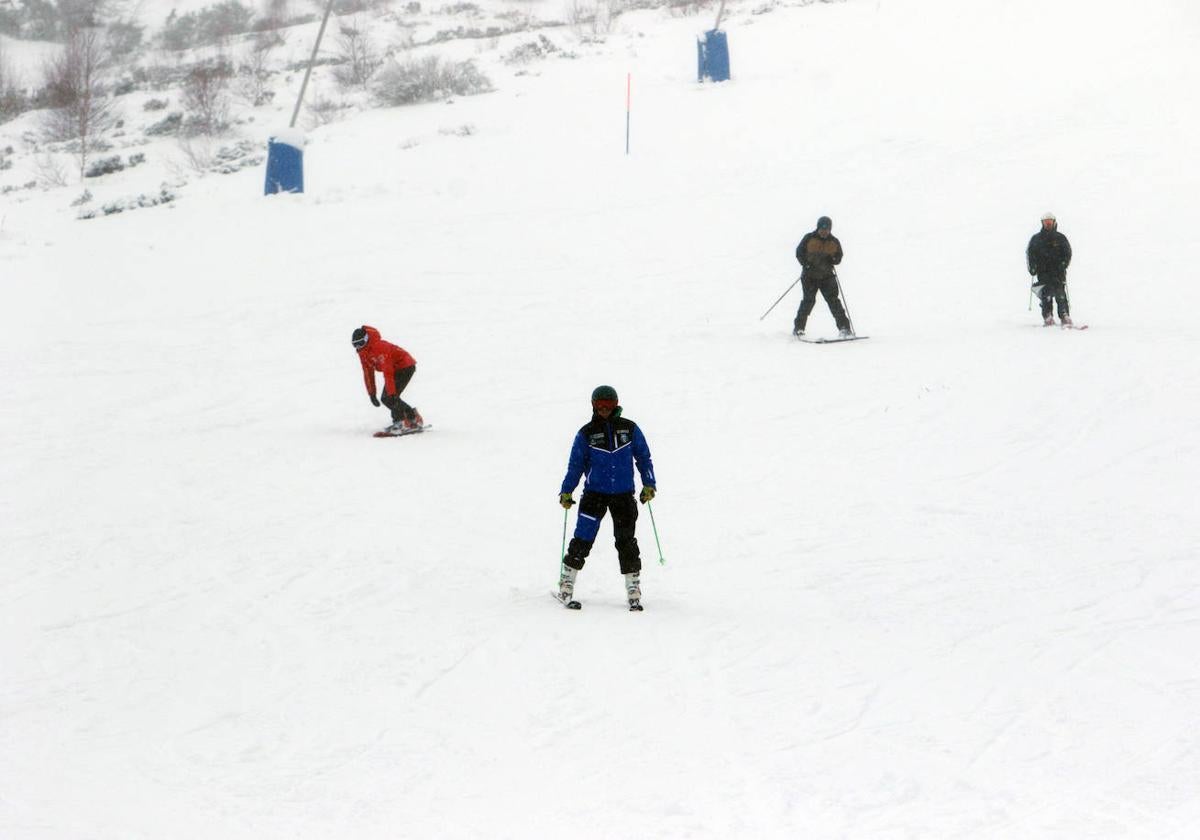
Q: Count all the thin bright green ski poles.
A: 2